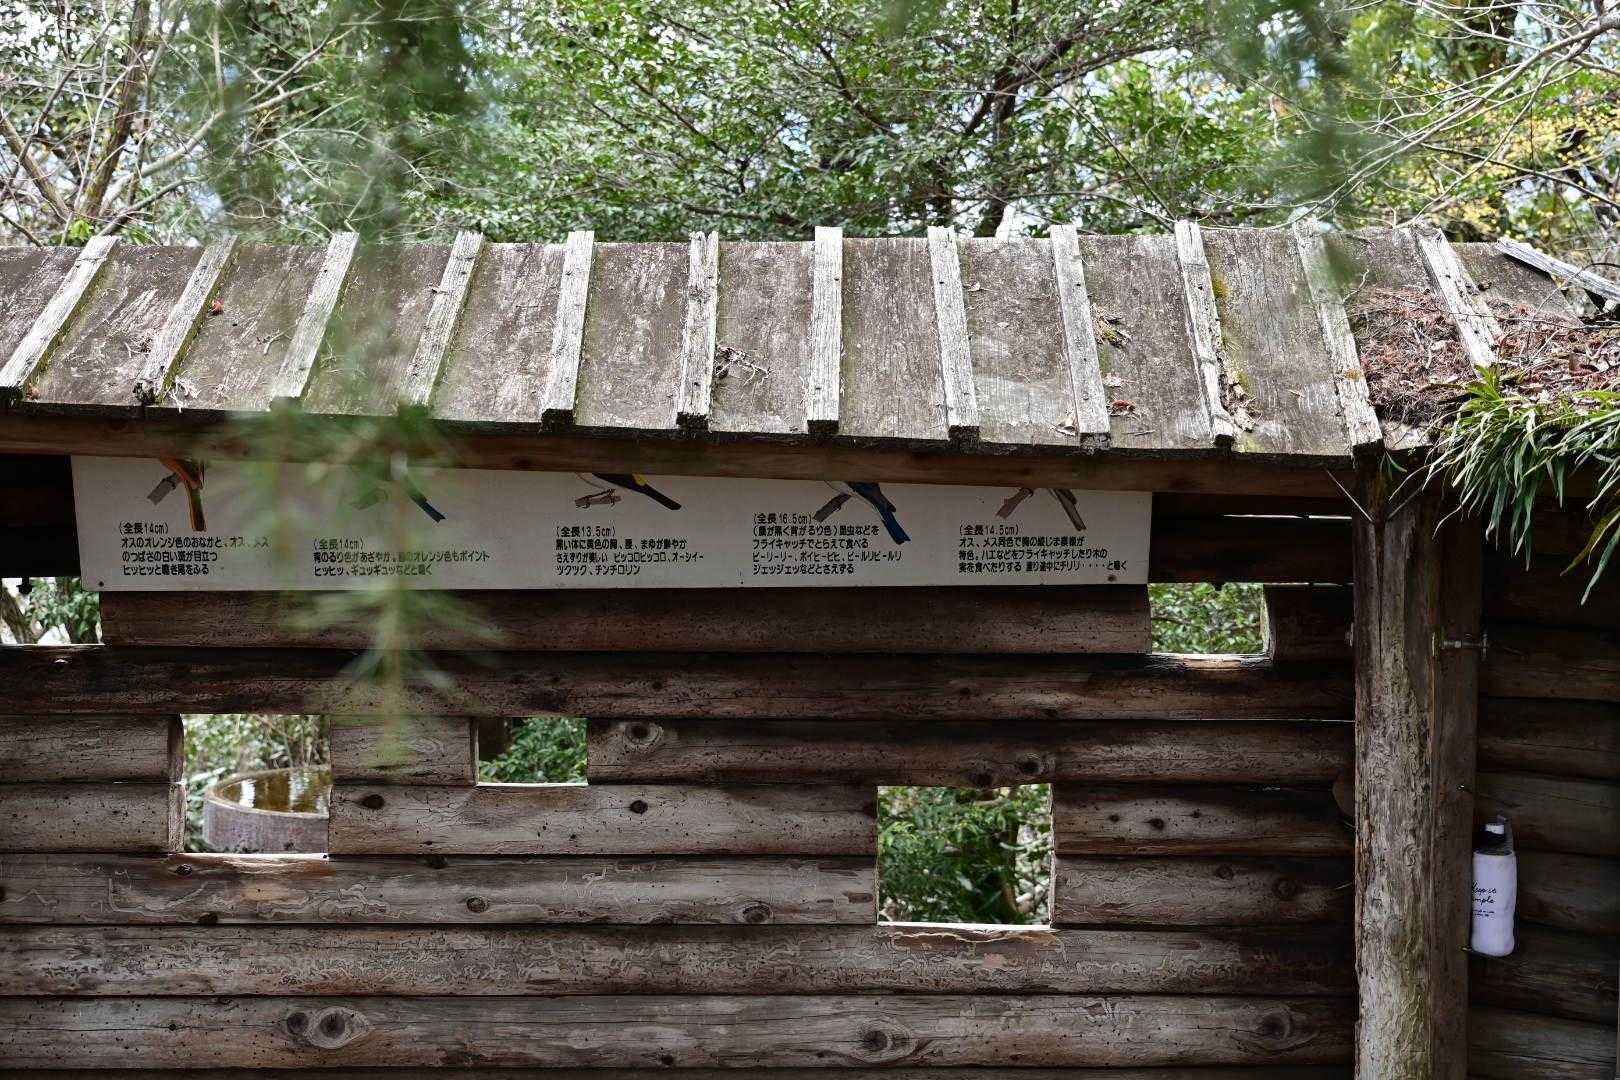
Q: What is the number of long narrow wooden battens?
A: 13